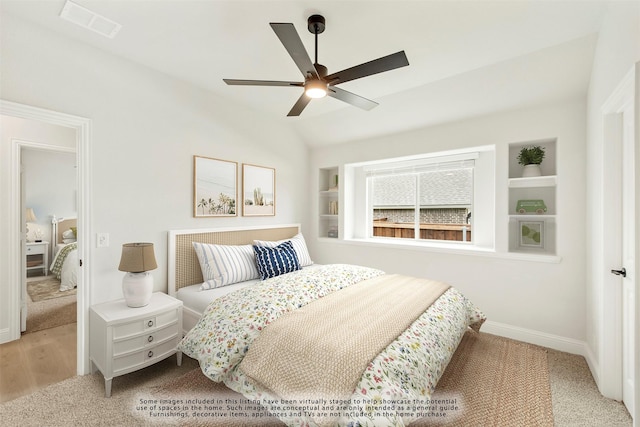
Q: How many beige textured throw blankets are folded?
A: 1